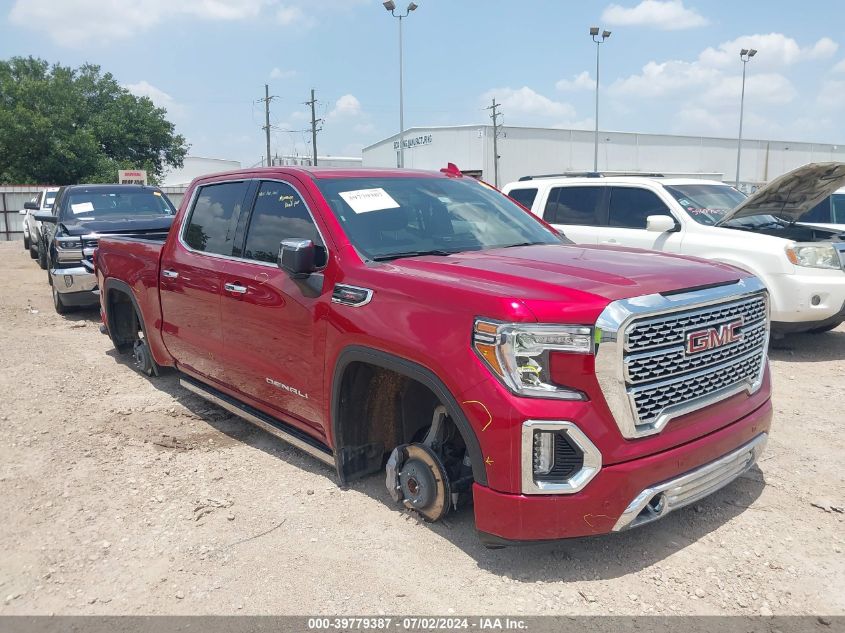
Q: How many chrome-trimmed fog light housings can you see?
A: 1